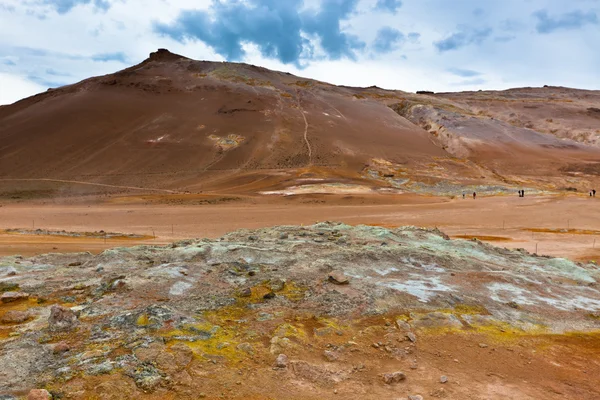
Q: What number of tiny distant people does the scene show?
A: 6